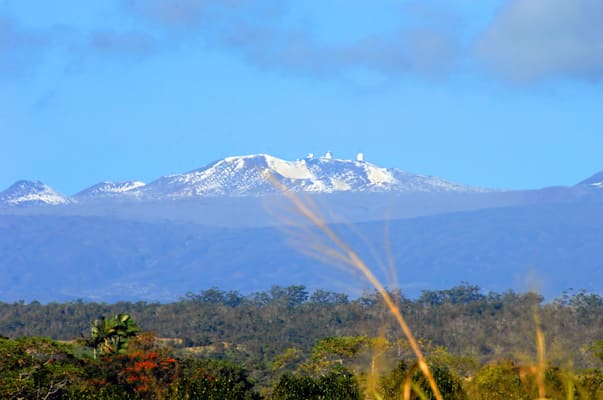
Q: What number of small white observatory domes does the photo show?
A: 3